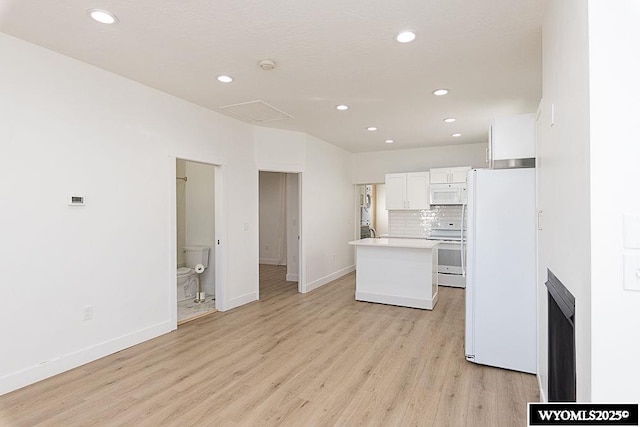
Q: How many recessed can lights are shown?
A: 9